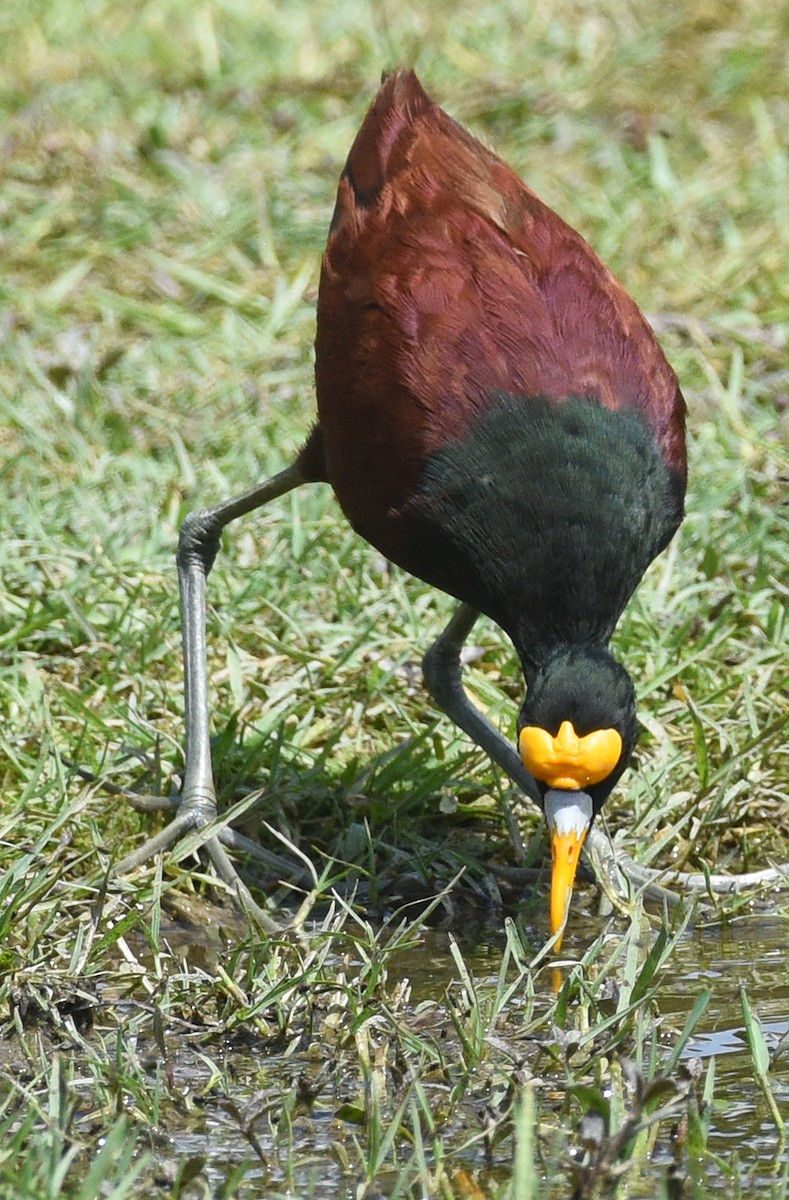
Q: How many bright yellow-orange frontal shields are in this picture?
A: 1